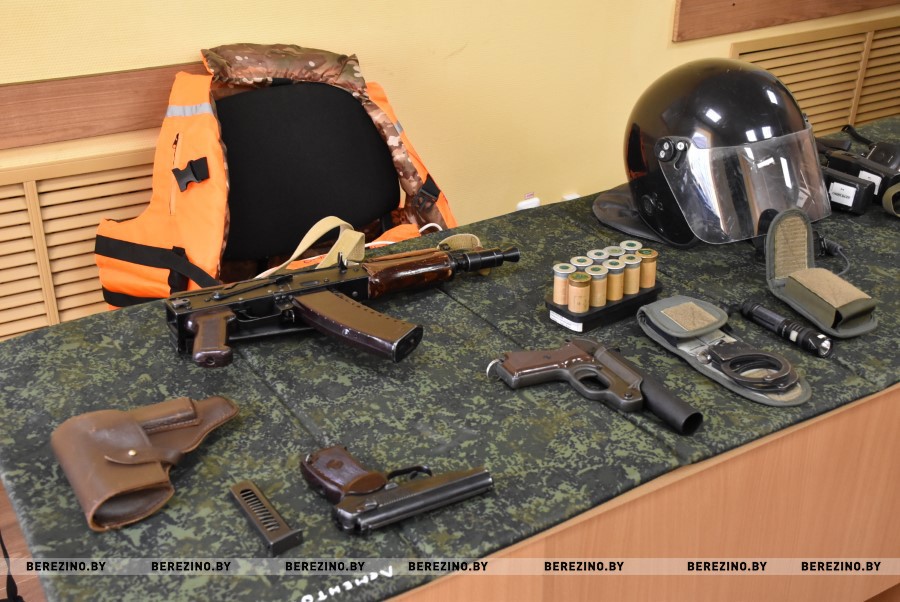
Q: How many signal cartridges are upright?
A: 10